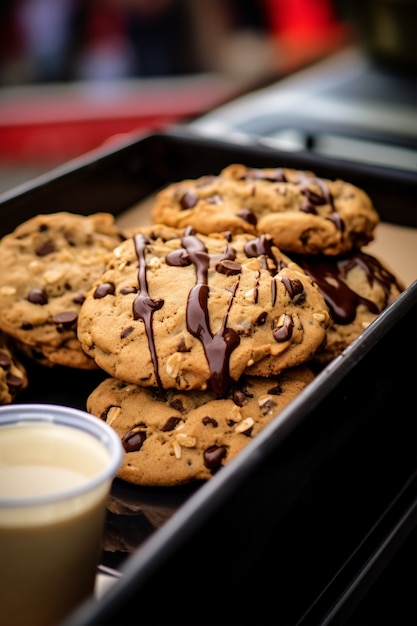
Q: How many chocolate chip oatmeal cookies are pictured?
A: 6